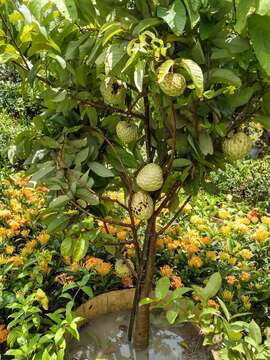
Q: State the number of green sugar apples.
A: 7